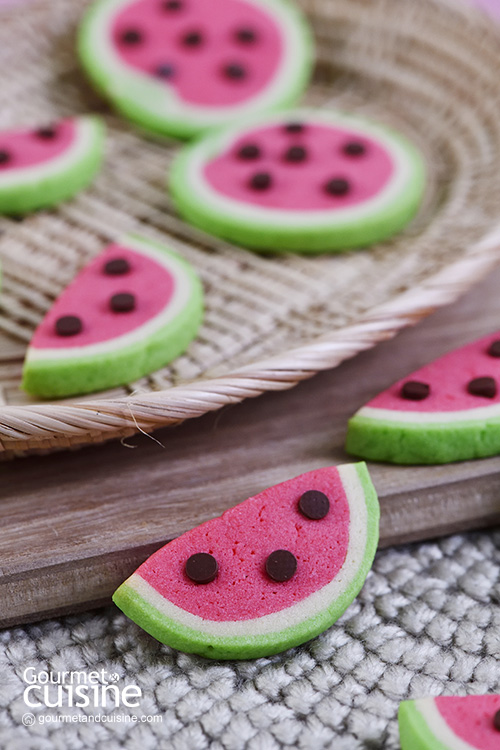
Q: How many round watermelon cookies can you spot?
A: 2